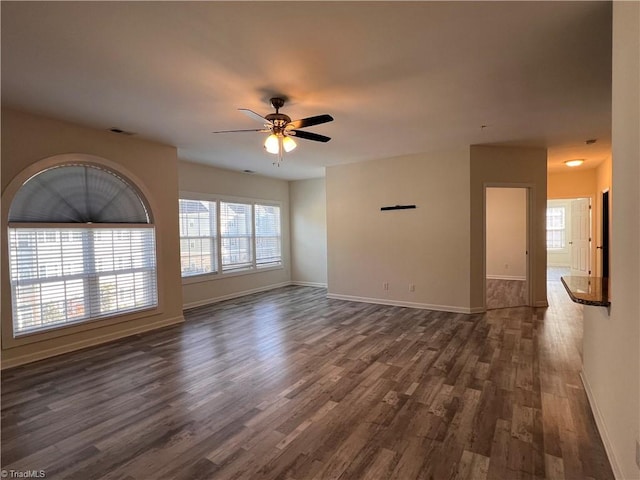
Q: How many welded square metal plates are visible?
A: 0